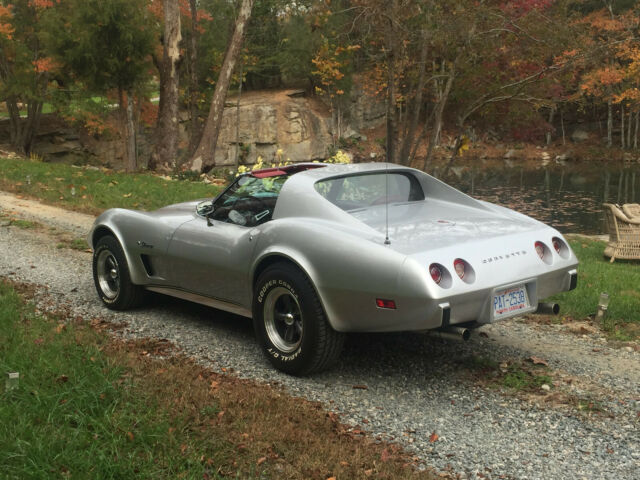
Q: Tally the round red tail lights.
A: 4